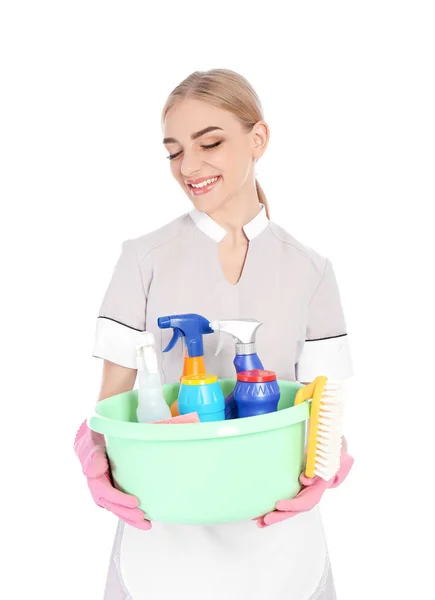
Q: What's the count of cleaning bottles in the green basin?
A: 5